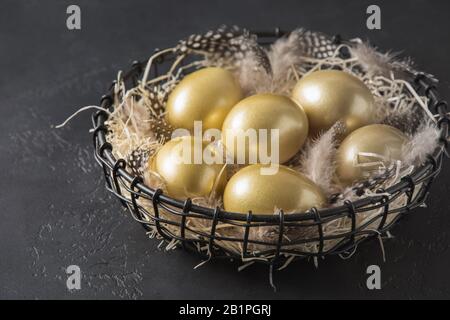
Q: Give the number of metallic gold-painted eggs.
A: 6